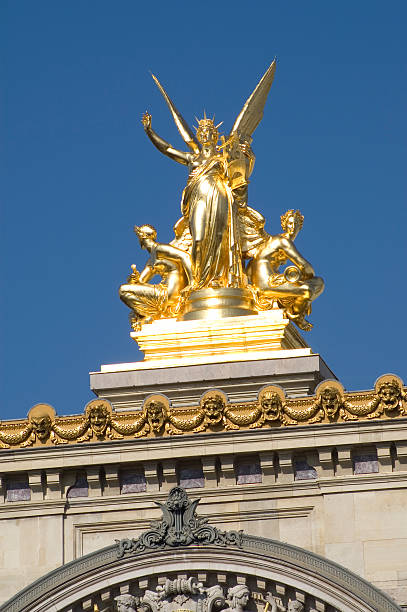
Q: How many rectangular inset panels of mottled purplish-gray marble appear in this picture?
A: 7